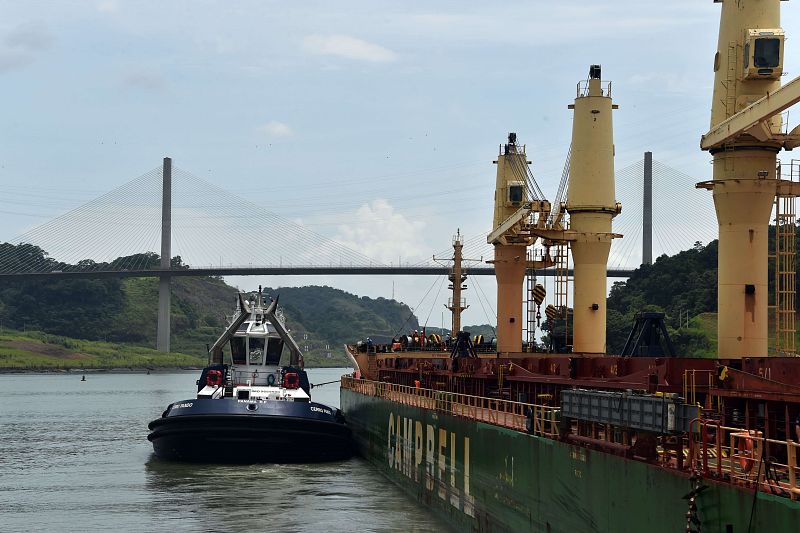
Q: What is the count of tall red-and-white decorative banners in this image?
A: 0